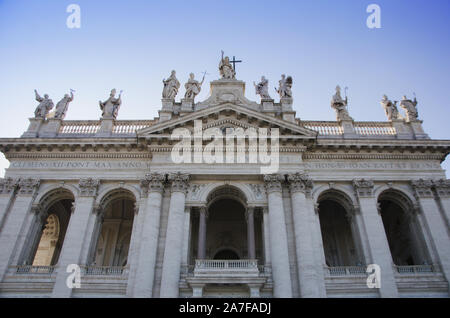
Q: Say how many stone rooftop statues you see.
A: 11